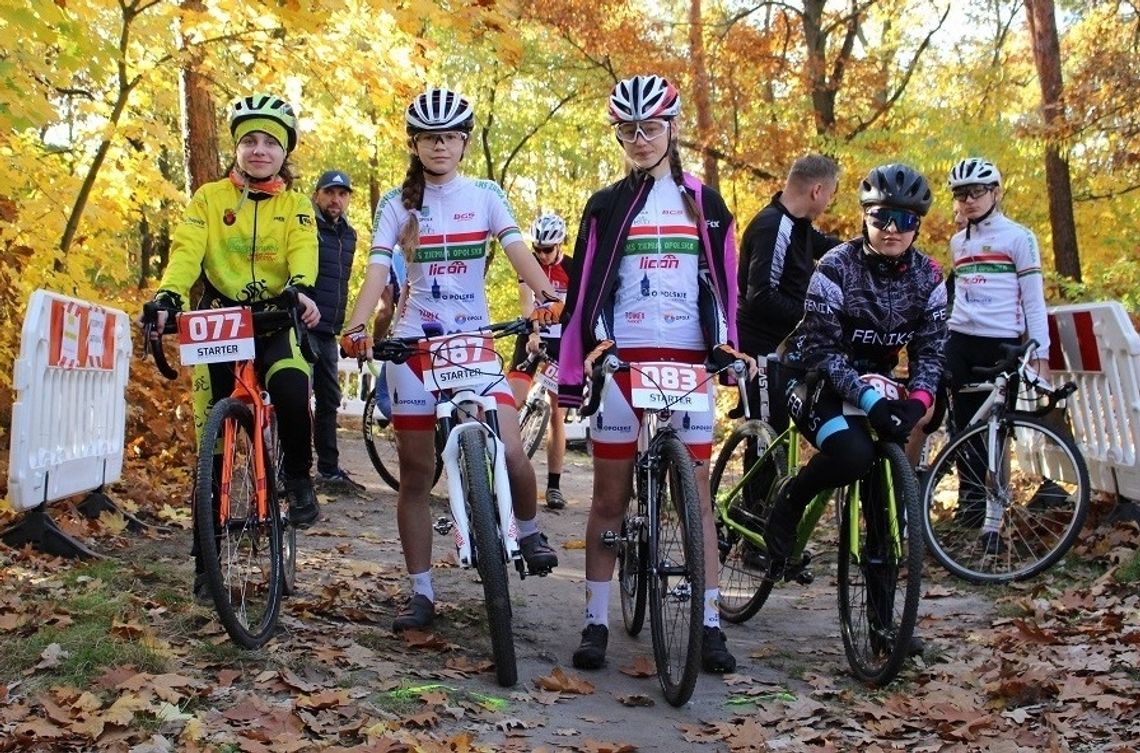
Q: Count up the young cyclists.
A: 6